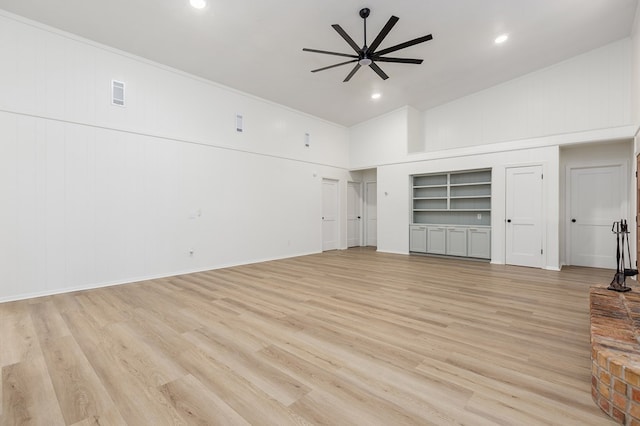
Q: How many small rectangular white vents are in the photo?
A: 3